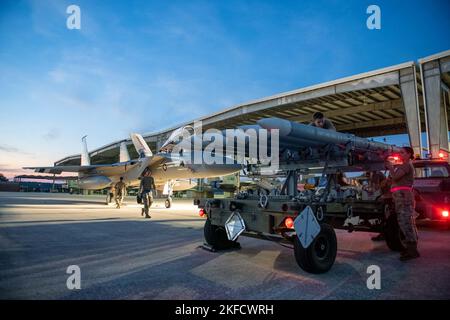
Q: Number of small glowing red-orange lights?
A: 5